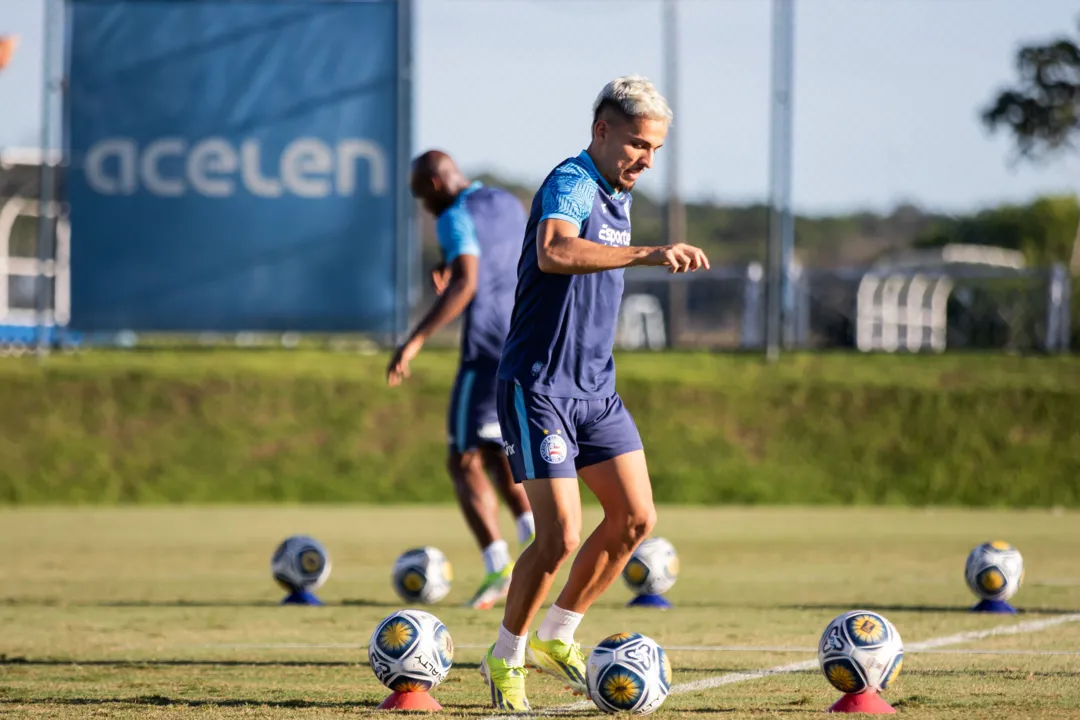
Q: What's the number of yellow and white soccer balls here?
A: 7